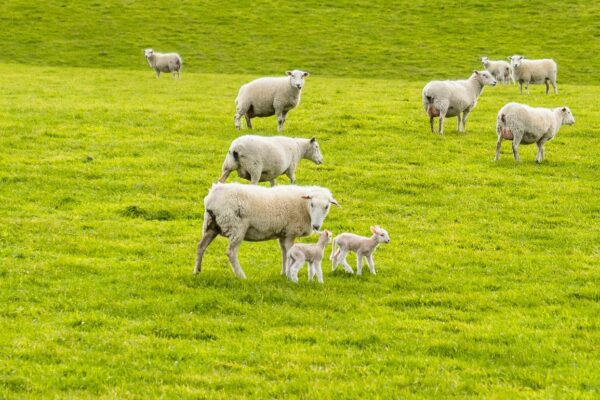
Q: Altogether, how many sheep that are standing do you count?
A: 10